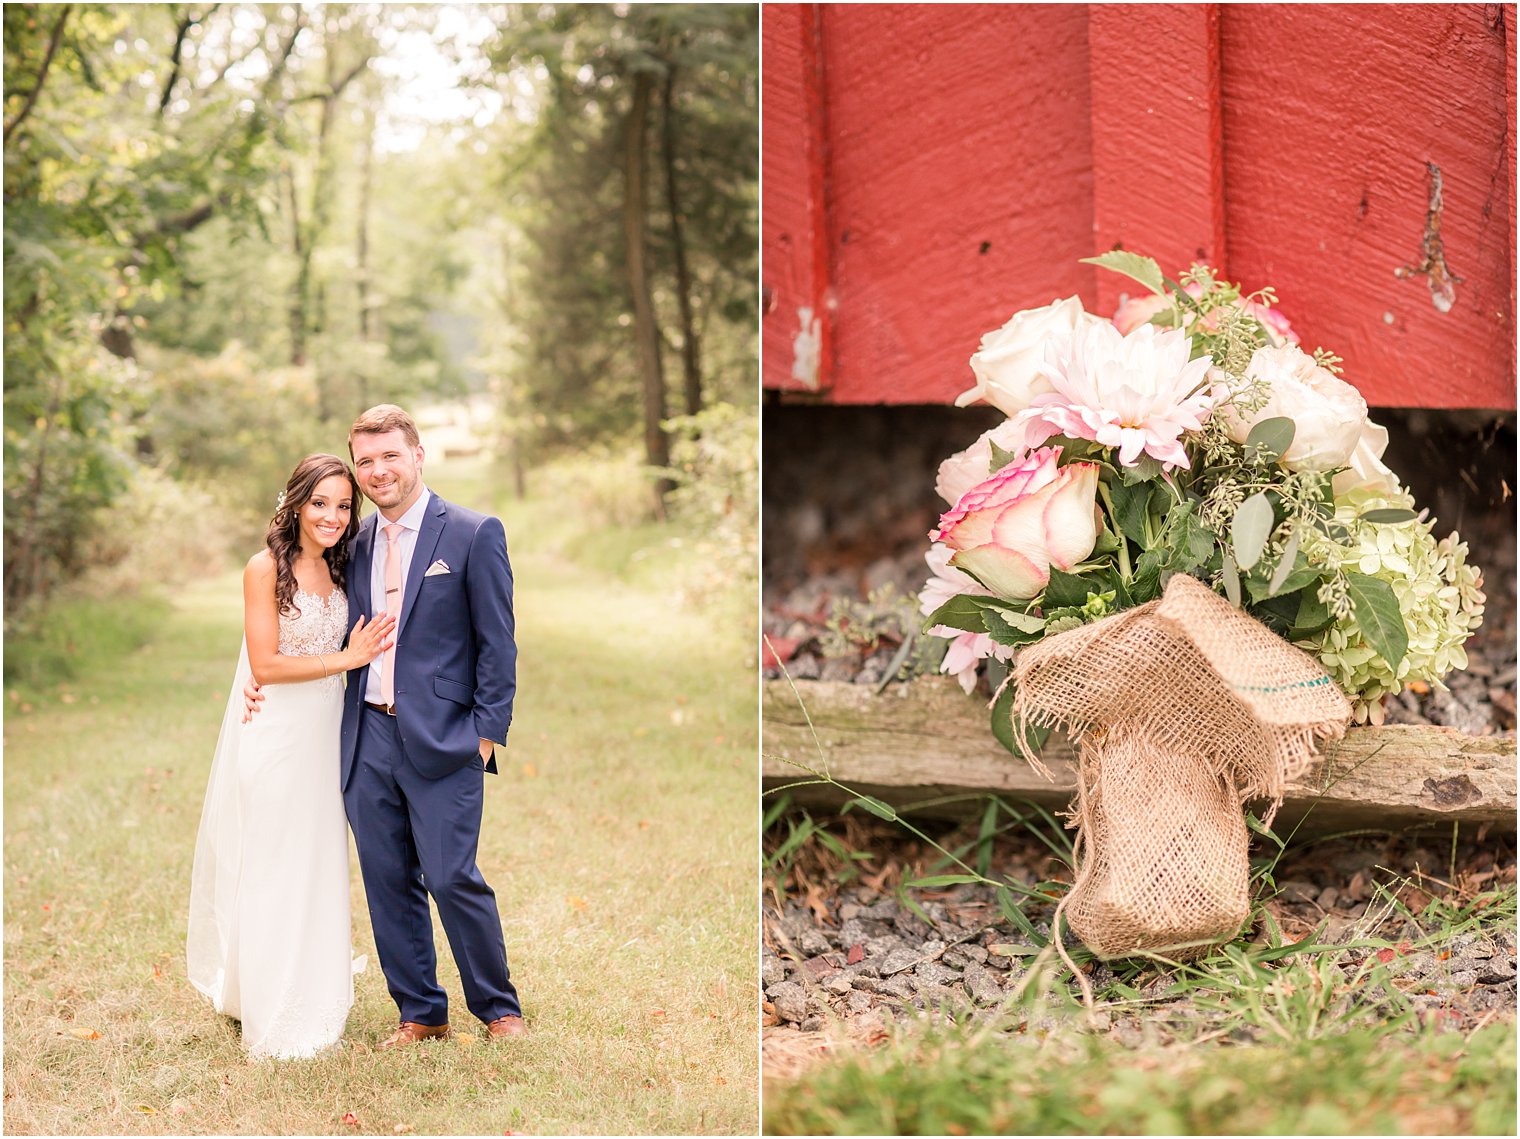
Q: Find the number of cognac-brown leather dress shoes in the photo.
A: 2